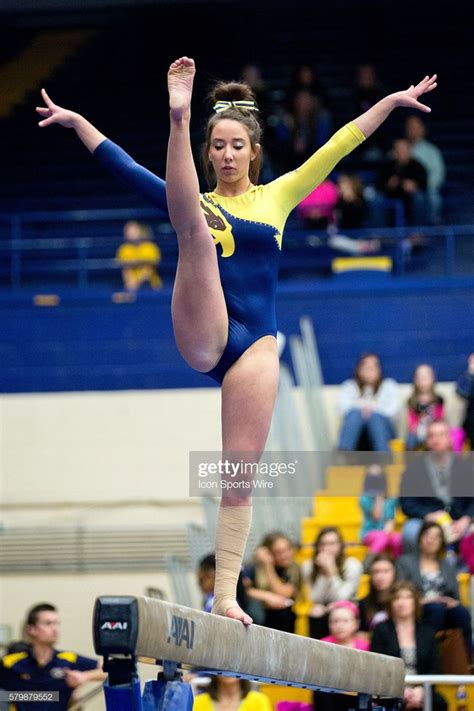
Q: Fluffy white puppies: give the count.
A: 0